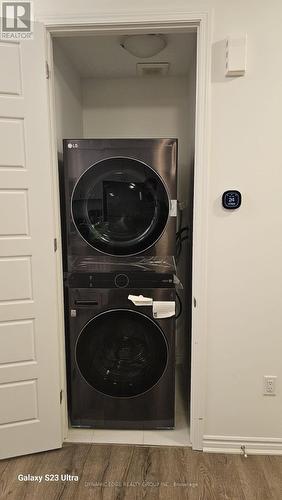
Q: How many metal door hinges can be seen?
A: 3